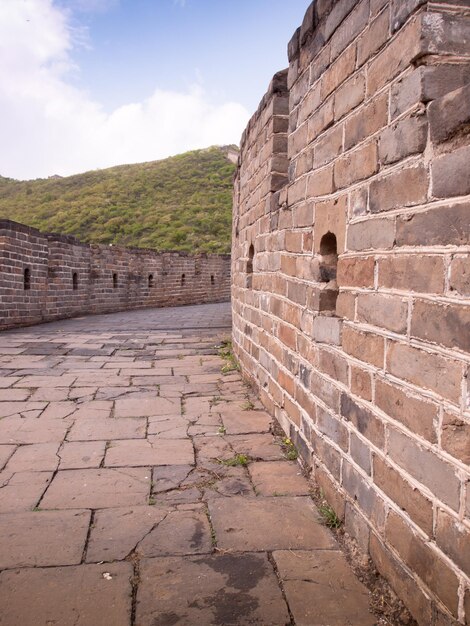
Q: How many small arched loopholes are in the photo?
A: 8